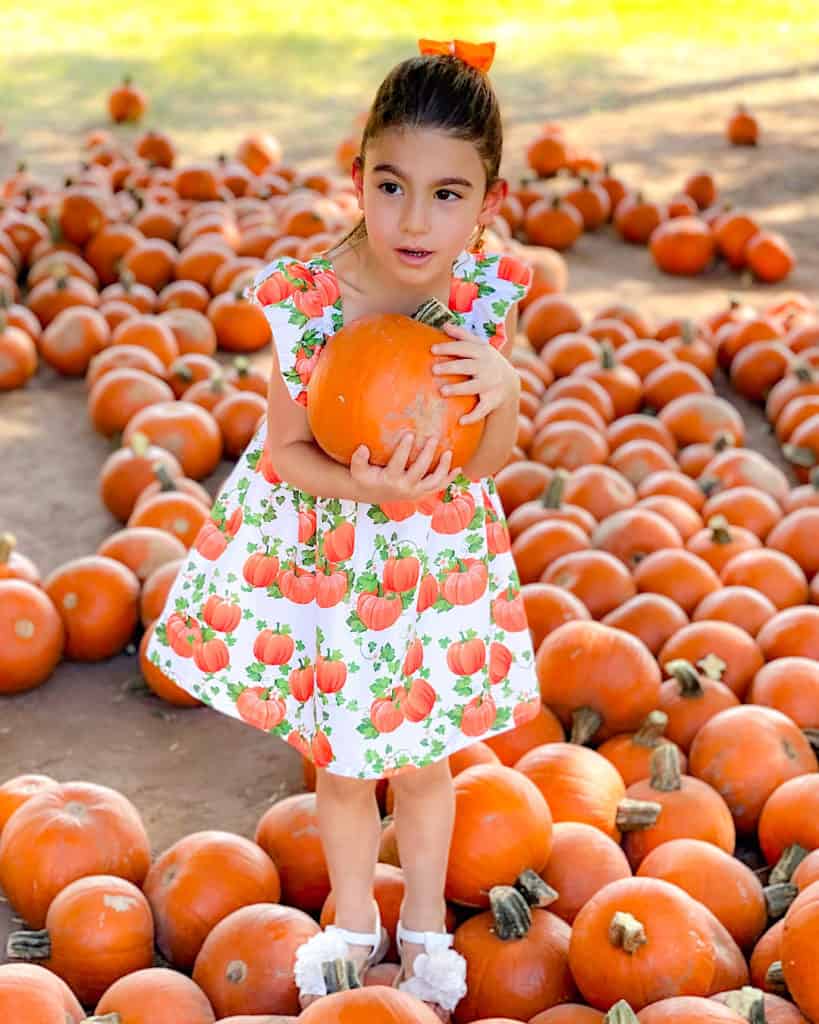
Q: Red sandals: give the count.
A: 0